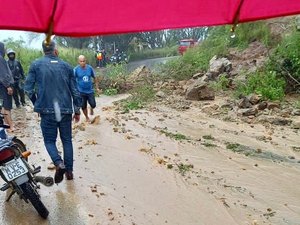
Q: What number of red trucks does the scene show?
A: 1